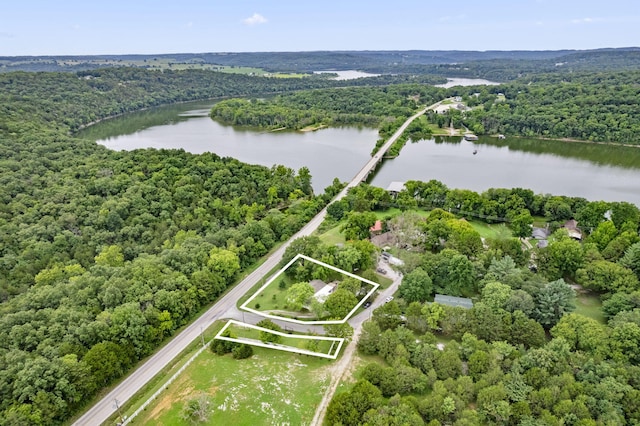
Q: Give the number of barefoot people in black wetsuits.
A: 0